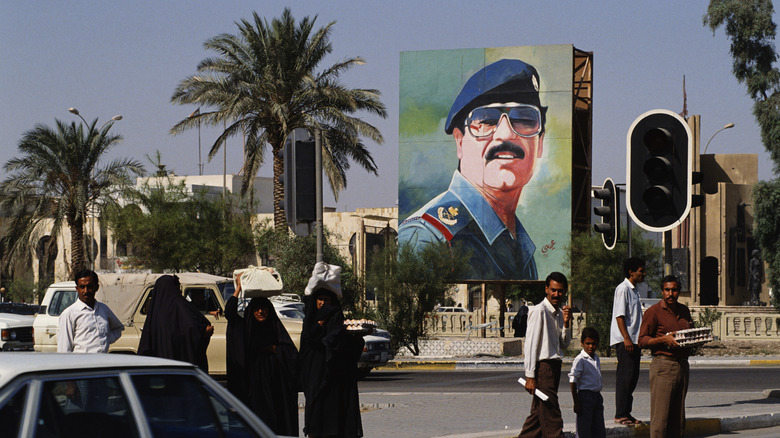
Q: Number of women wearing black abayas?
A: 3